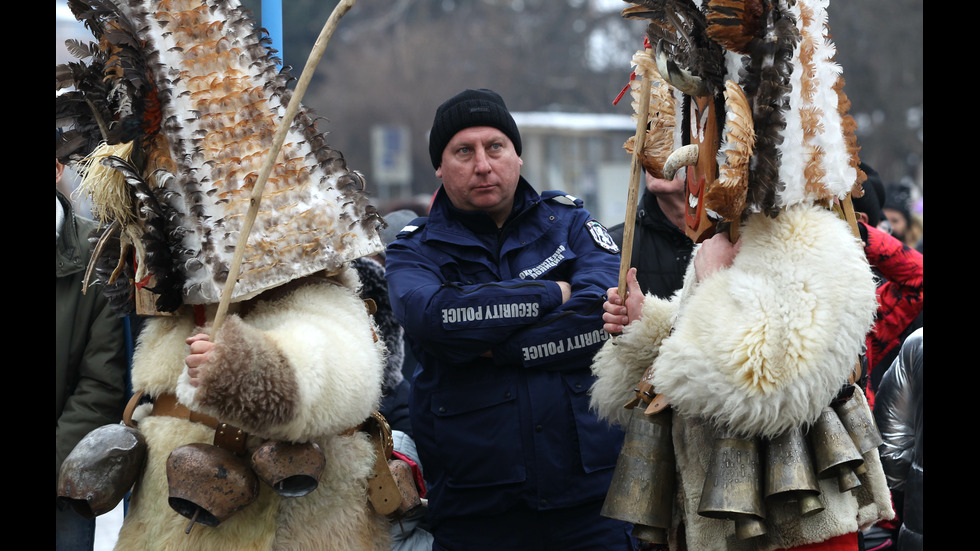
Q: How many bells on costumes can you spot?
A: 9